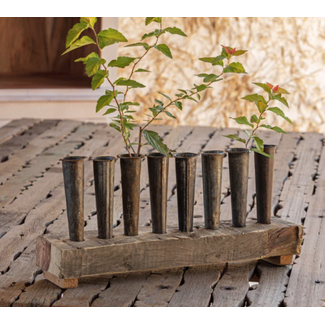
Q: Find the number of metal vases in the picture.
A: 8